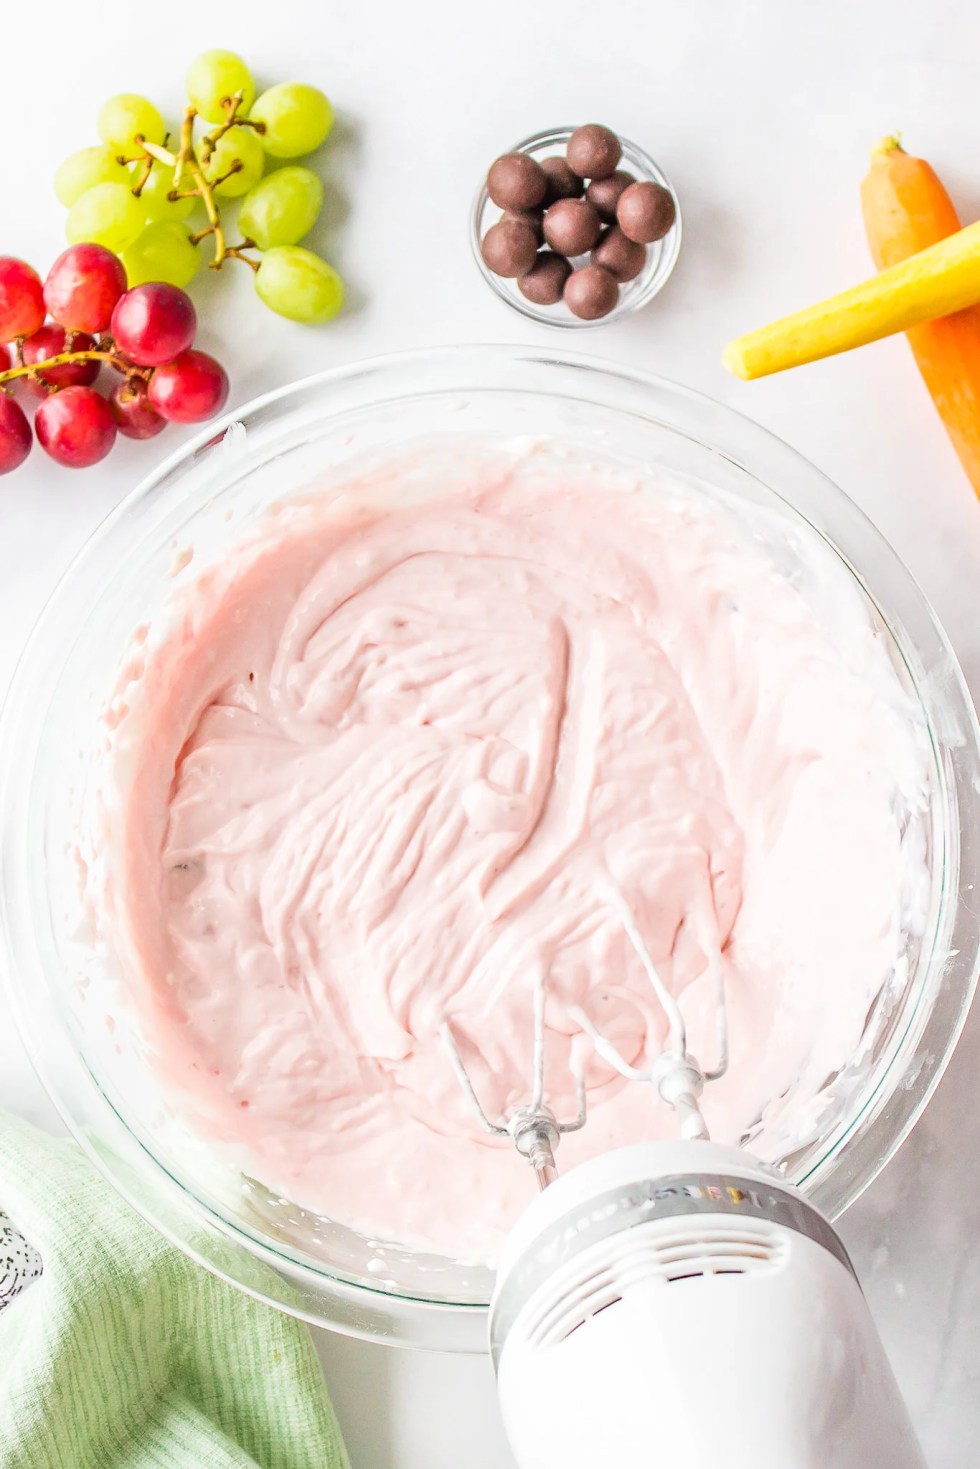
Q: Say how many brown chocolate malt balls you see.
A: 11